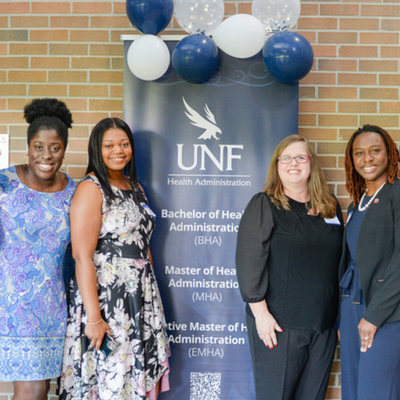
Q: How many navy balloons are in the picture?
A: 3